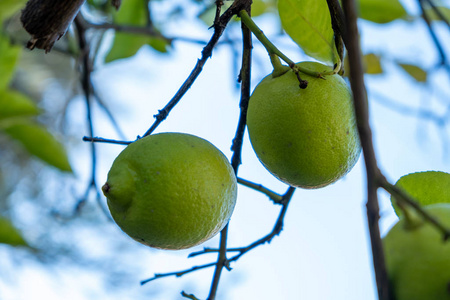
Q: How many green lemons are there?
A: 3